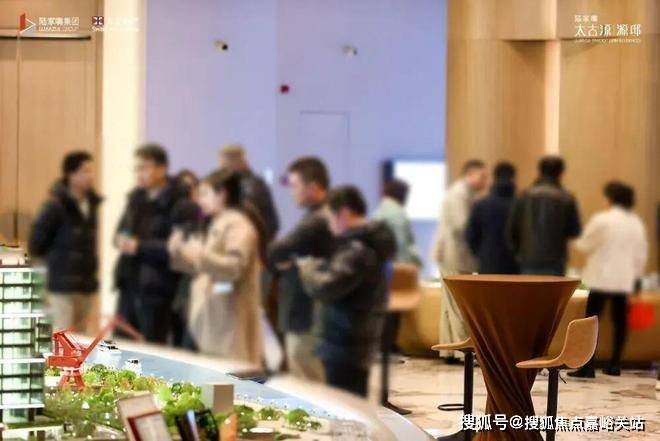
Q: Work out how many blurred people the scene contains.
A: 12